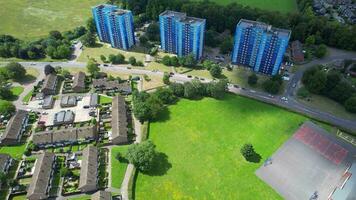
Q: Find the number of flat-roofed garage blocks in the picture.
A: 4